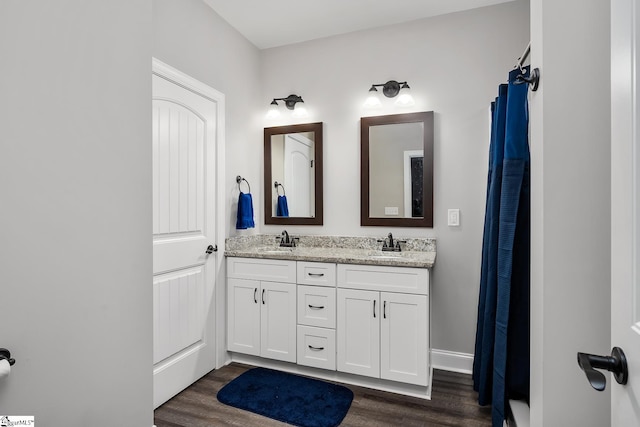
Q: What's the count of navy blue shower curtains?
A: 1